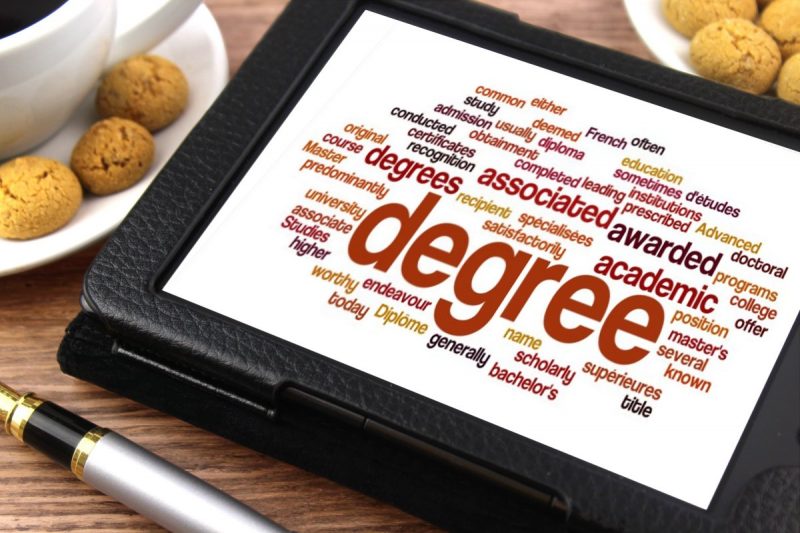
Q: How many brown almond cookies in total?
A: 7